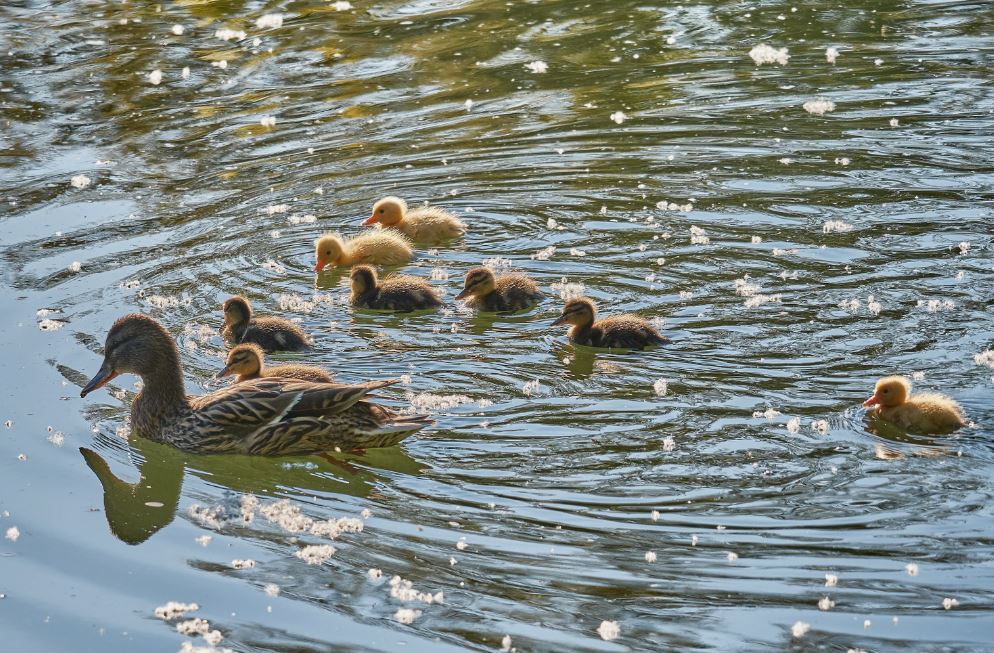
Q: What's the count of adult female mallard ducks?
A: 1